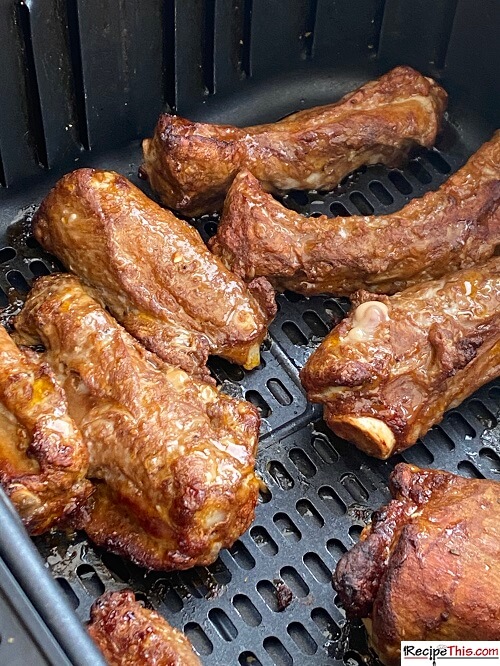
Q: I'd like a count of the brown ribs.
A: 8